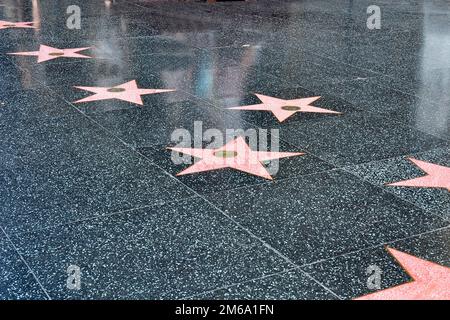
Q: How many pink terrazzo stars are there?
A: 7